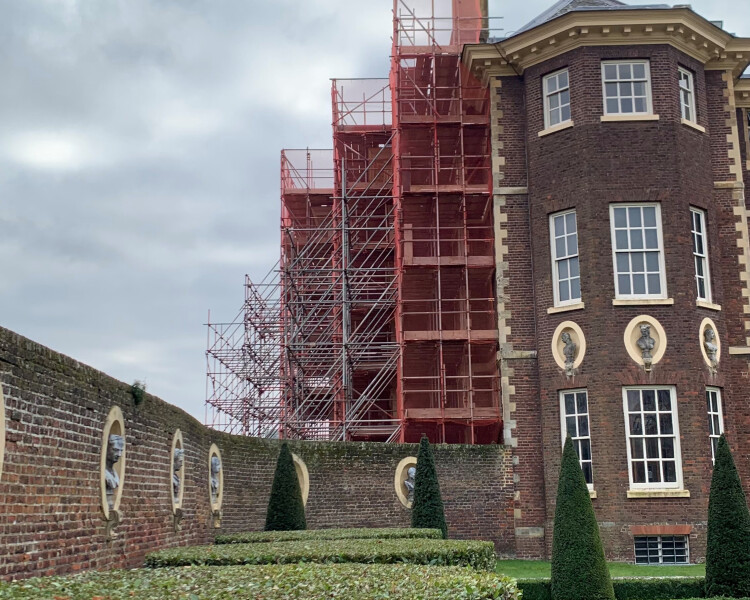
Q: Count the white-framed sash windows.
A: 9